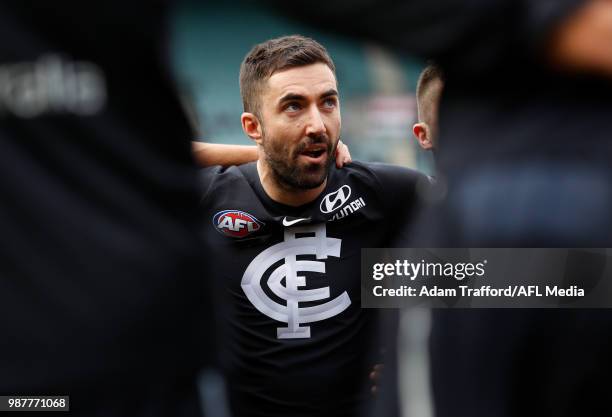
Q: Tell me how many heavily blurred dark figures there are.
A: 2